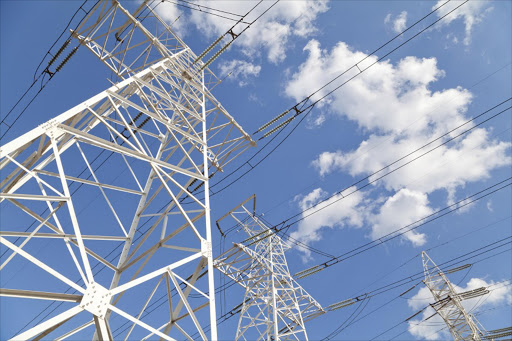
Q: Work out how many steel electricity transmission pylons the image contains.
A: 3